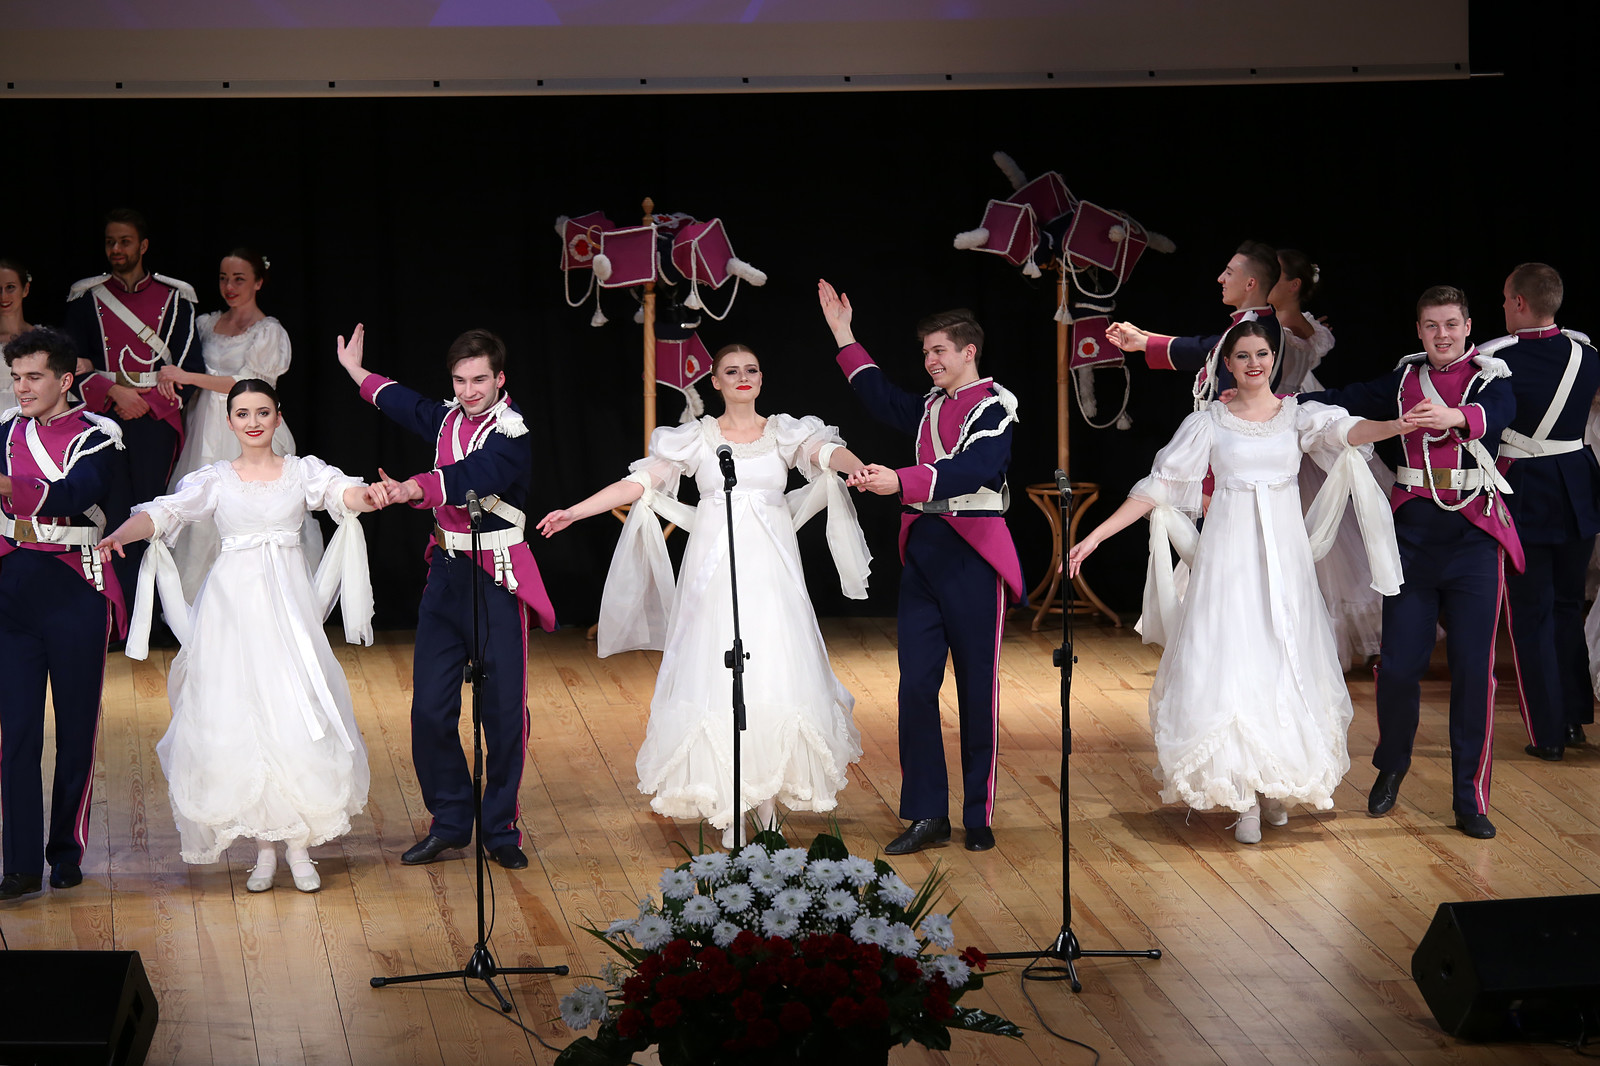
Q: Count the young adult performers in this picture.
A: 13